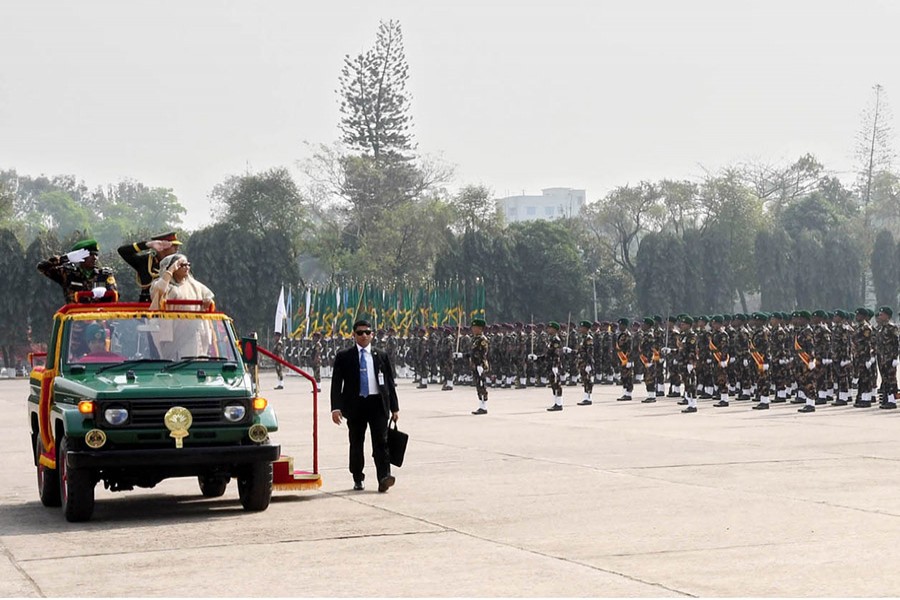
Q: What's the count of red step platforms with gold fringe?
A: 1